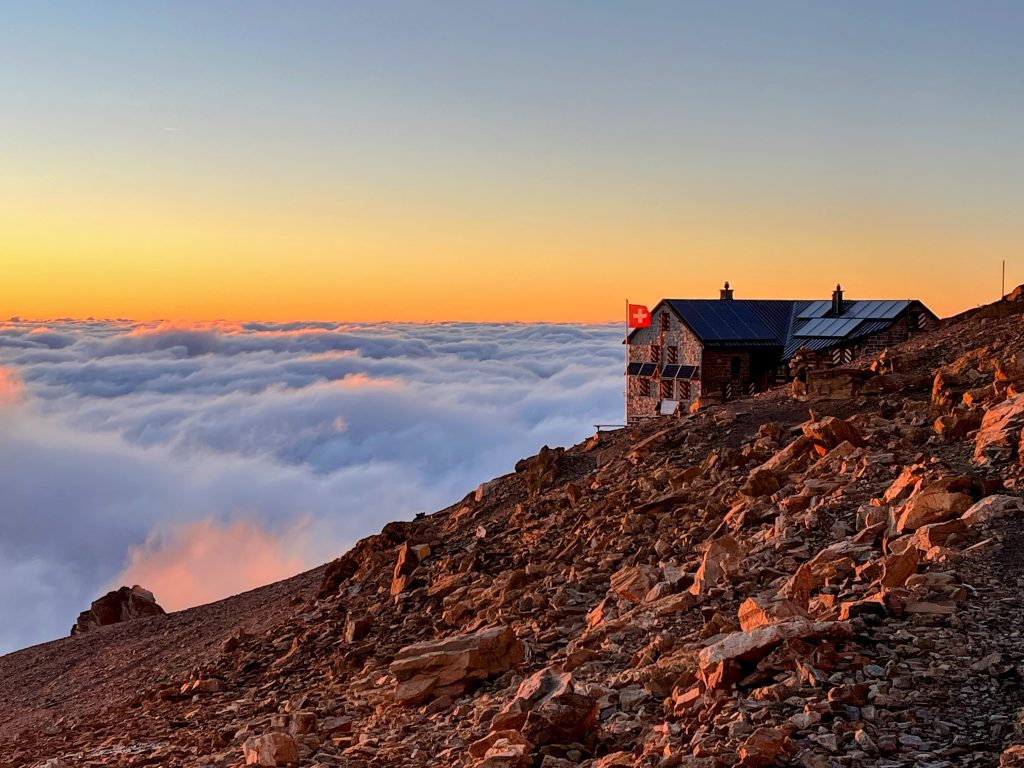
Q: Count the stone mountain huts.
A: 1